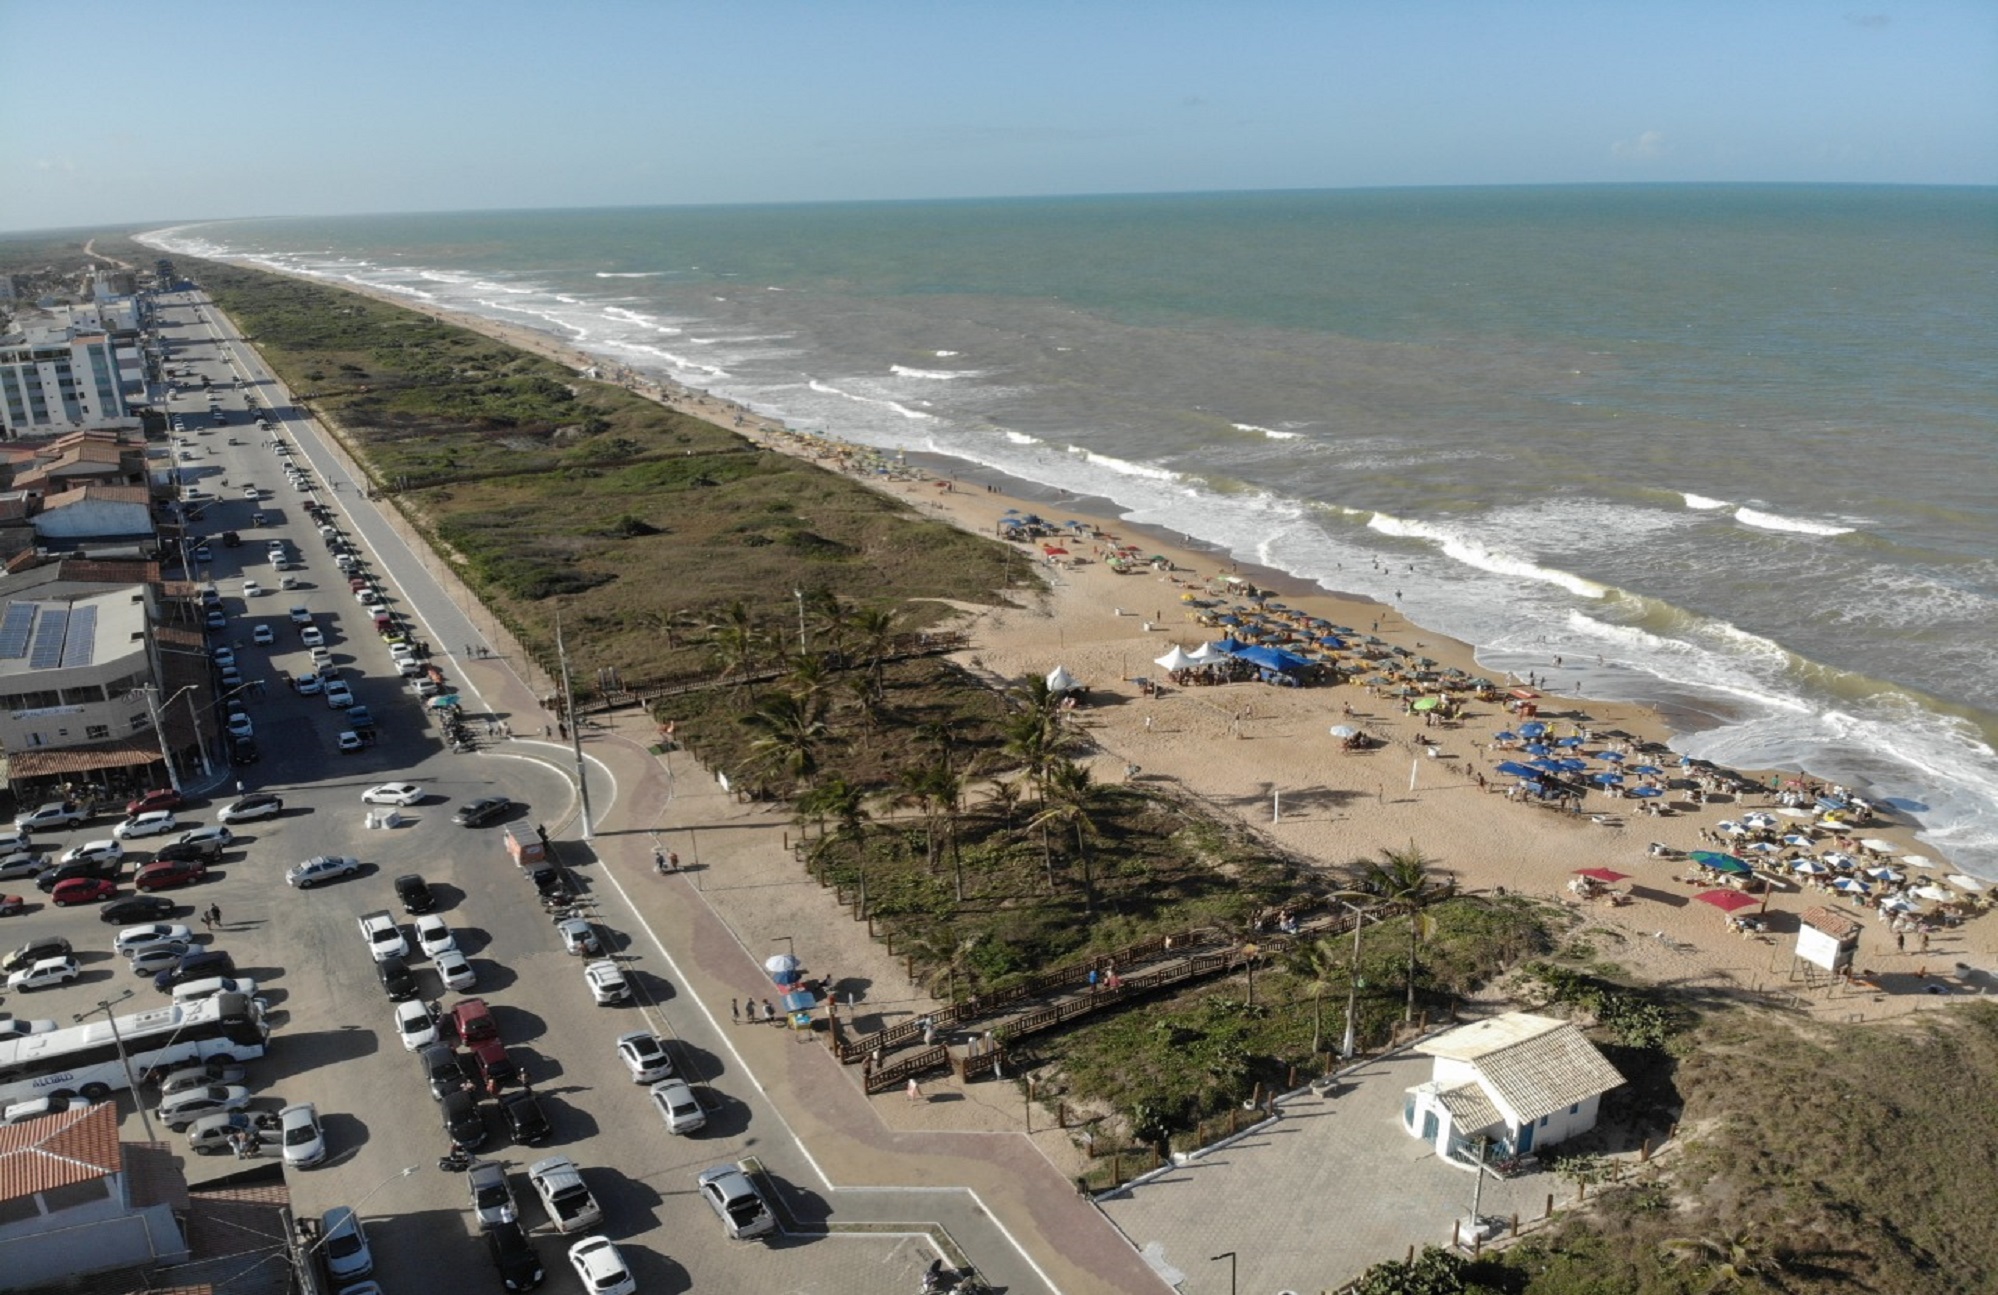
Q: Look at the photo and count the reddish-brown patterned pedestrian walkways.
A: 1